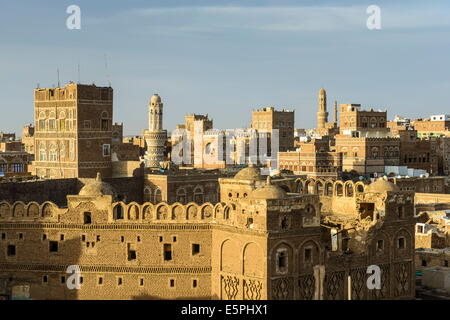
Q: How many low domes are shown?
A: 4